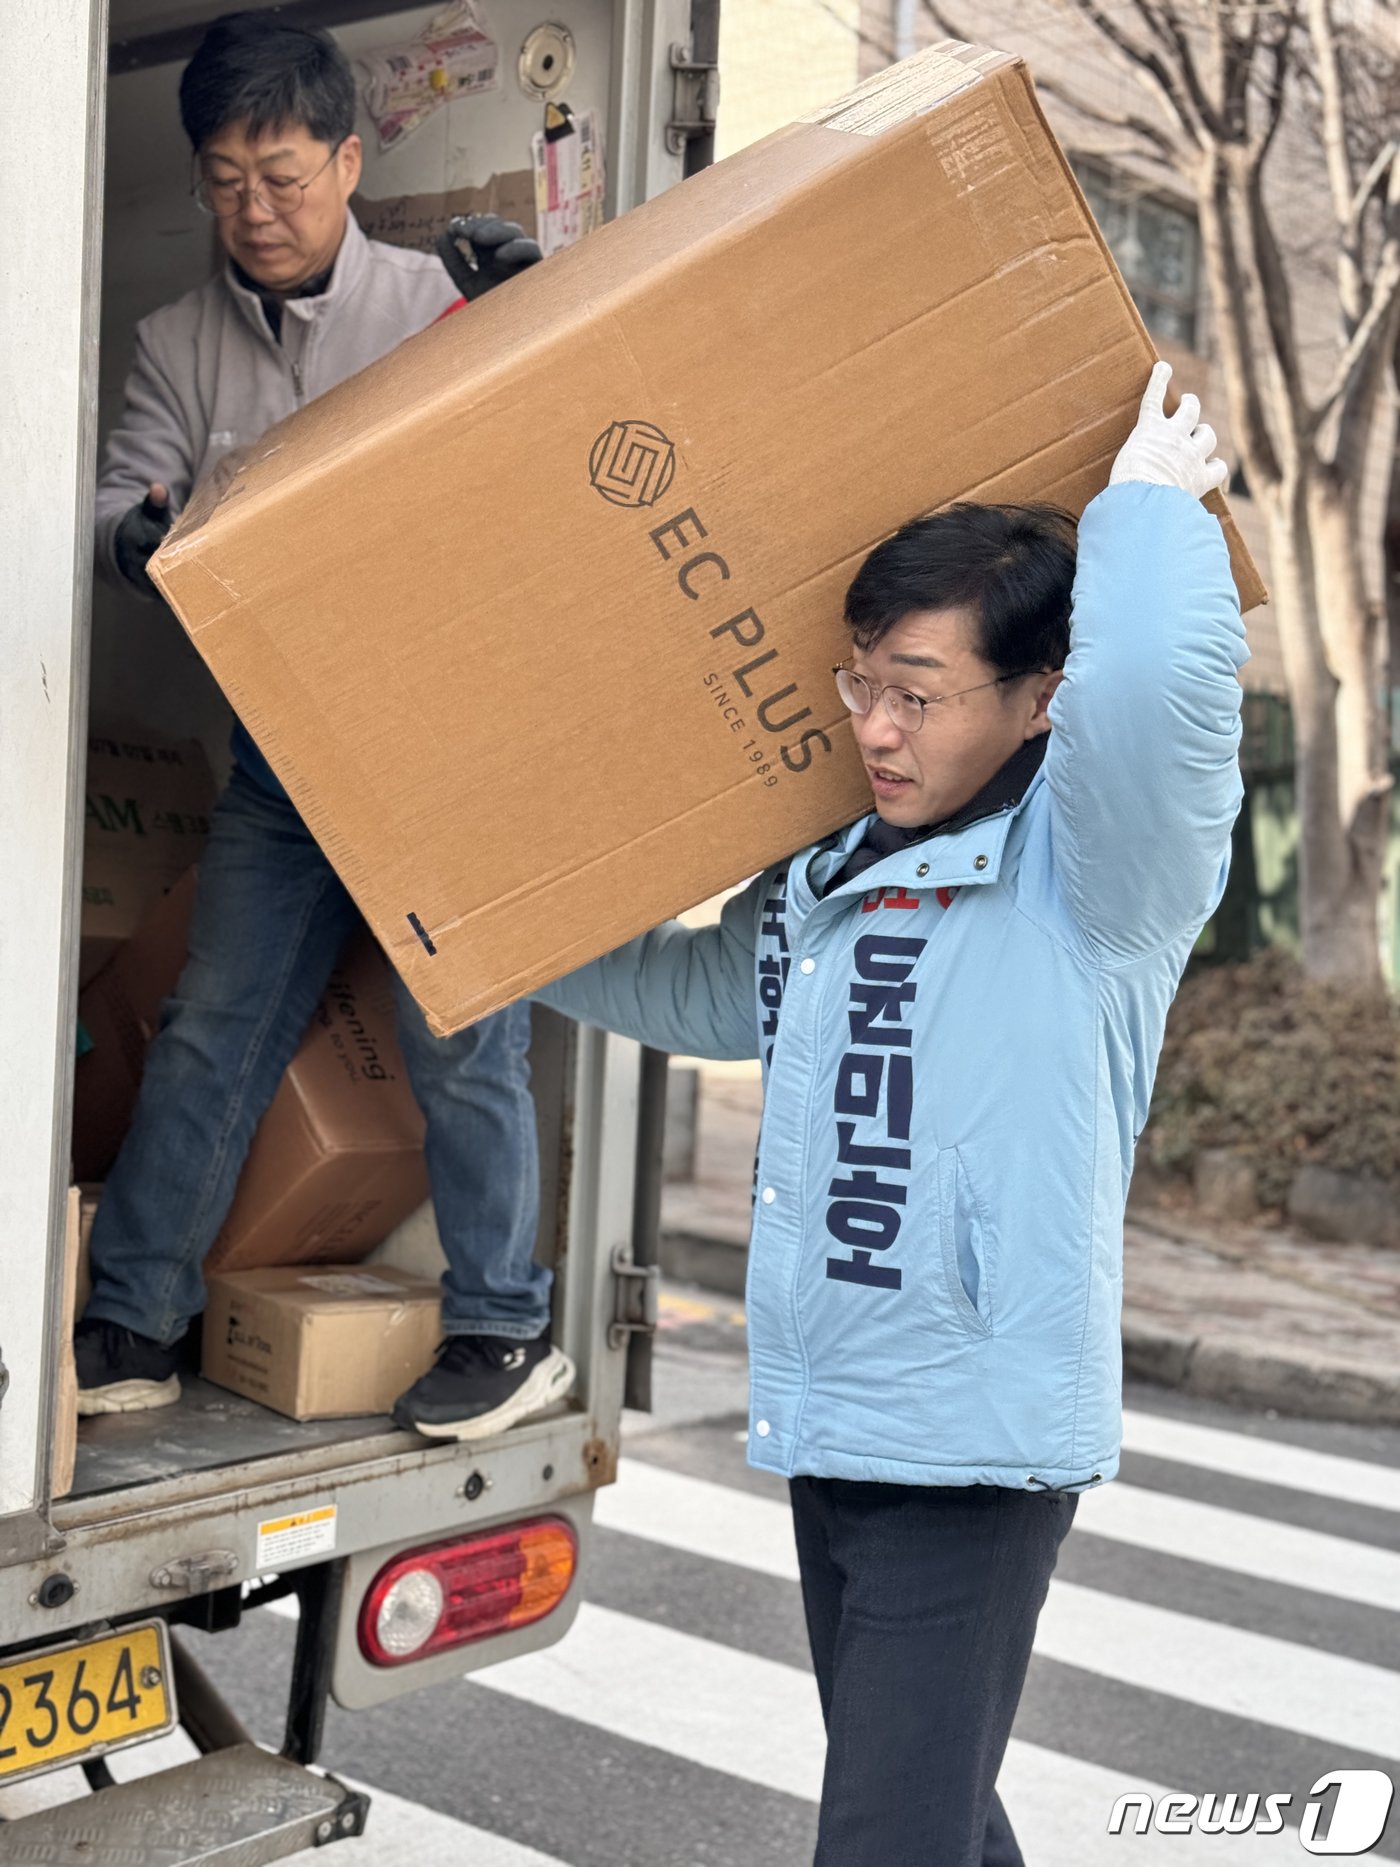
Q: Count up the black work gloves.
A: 2